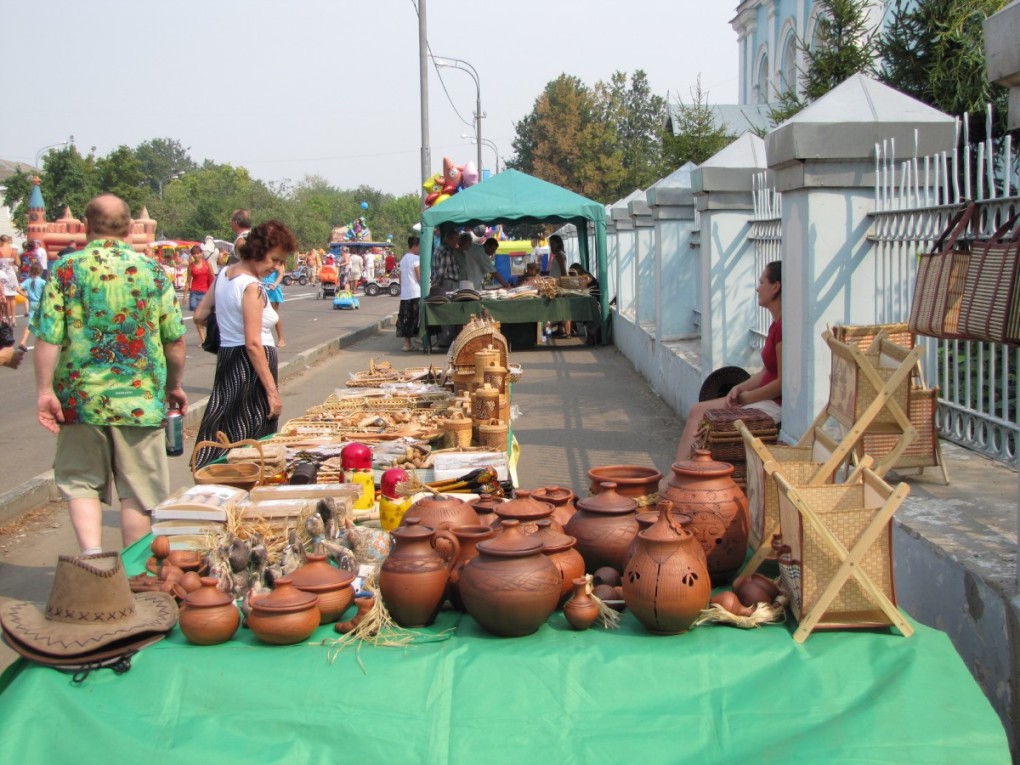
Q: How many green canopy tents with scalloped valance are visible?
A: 1